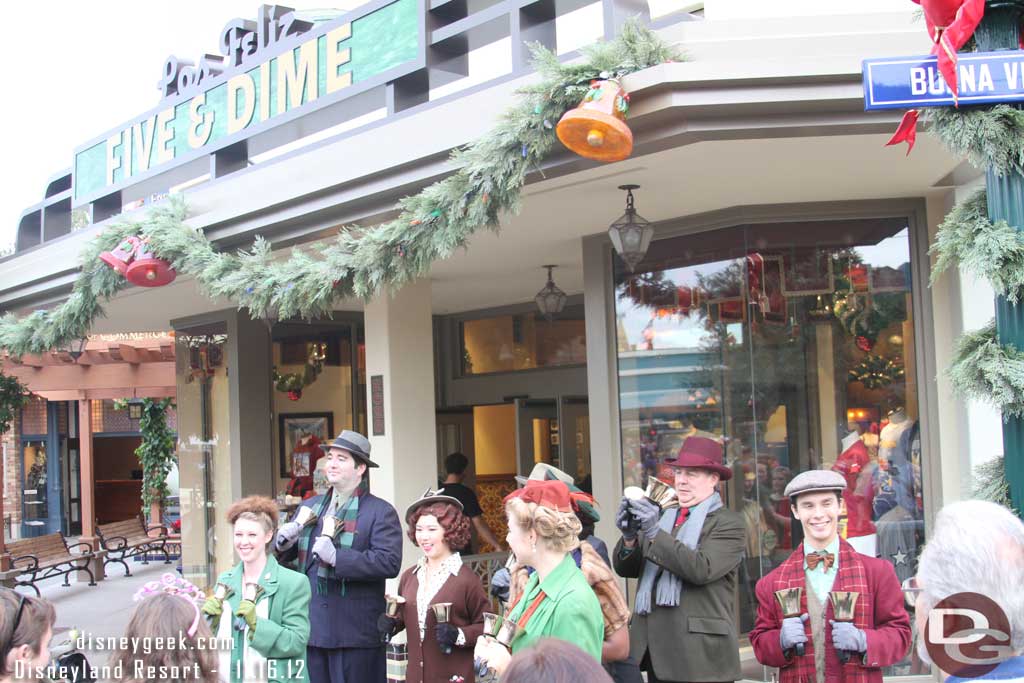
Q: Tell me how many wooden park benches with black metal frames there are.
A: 2